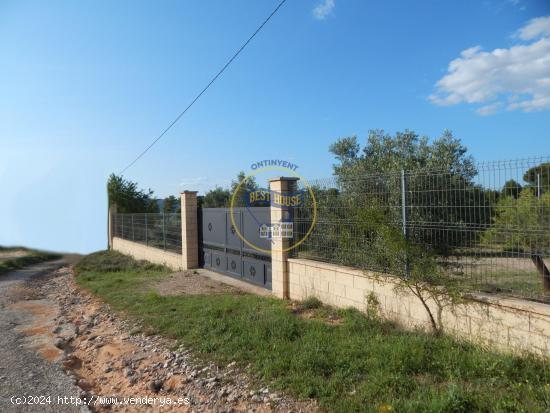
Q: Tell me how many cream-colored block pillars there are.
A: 3